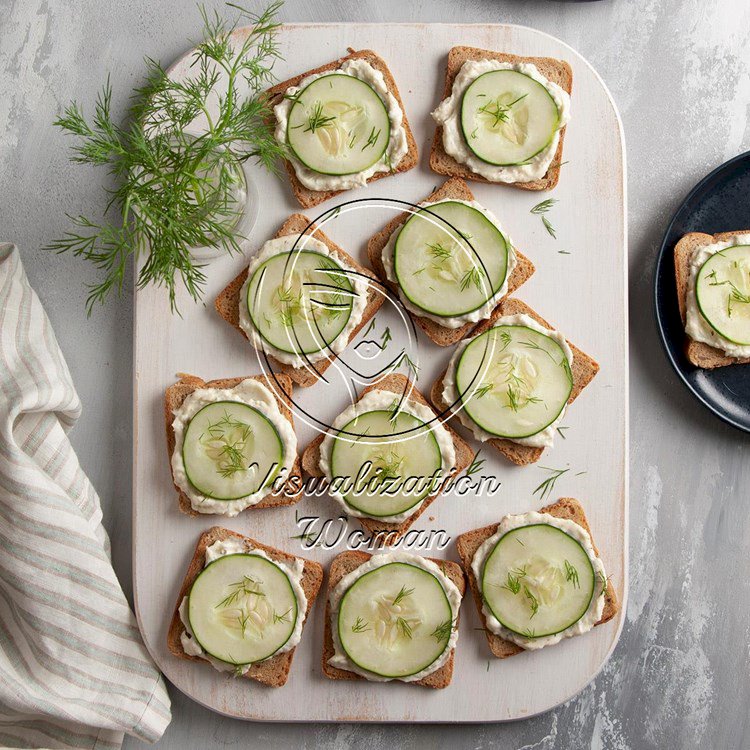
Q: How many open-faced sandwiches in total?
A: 11